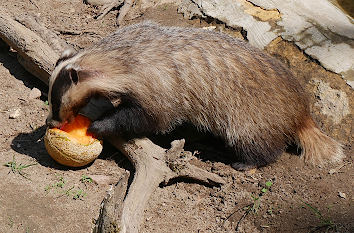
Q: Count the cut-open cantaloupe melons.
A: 1